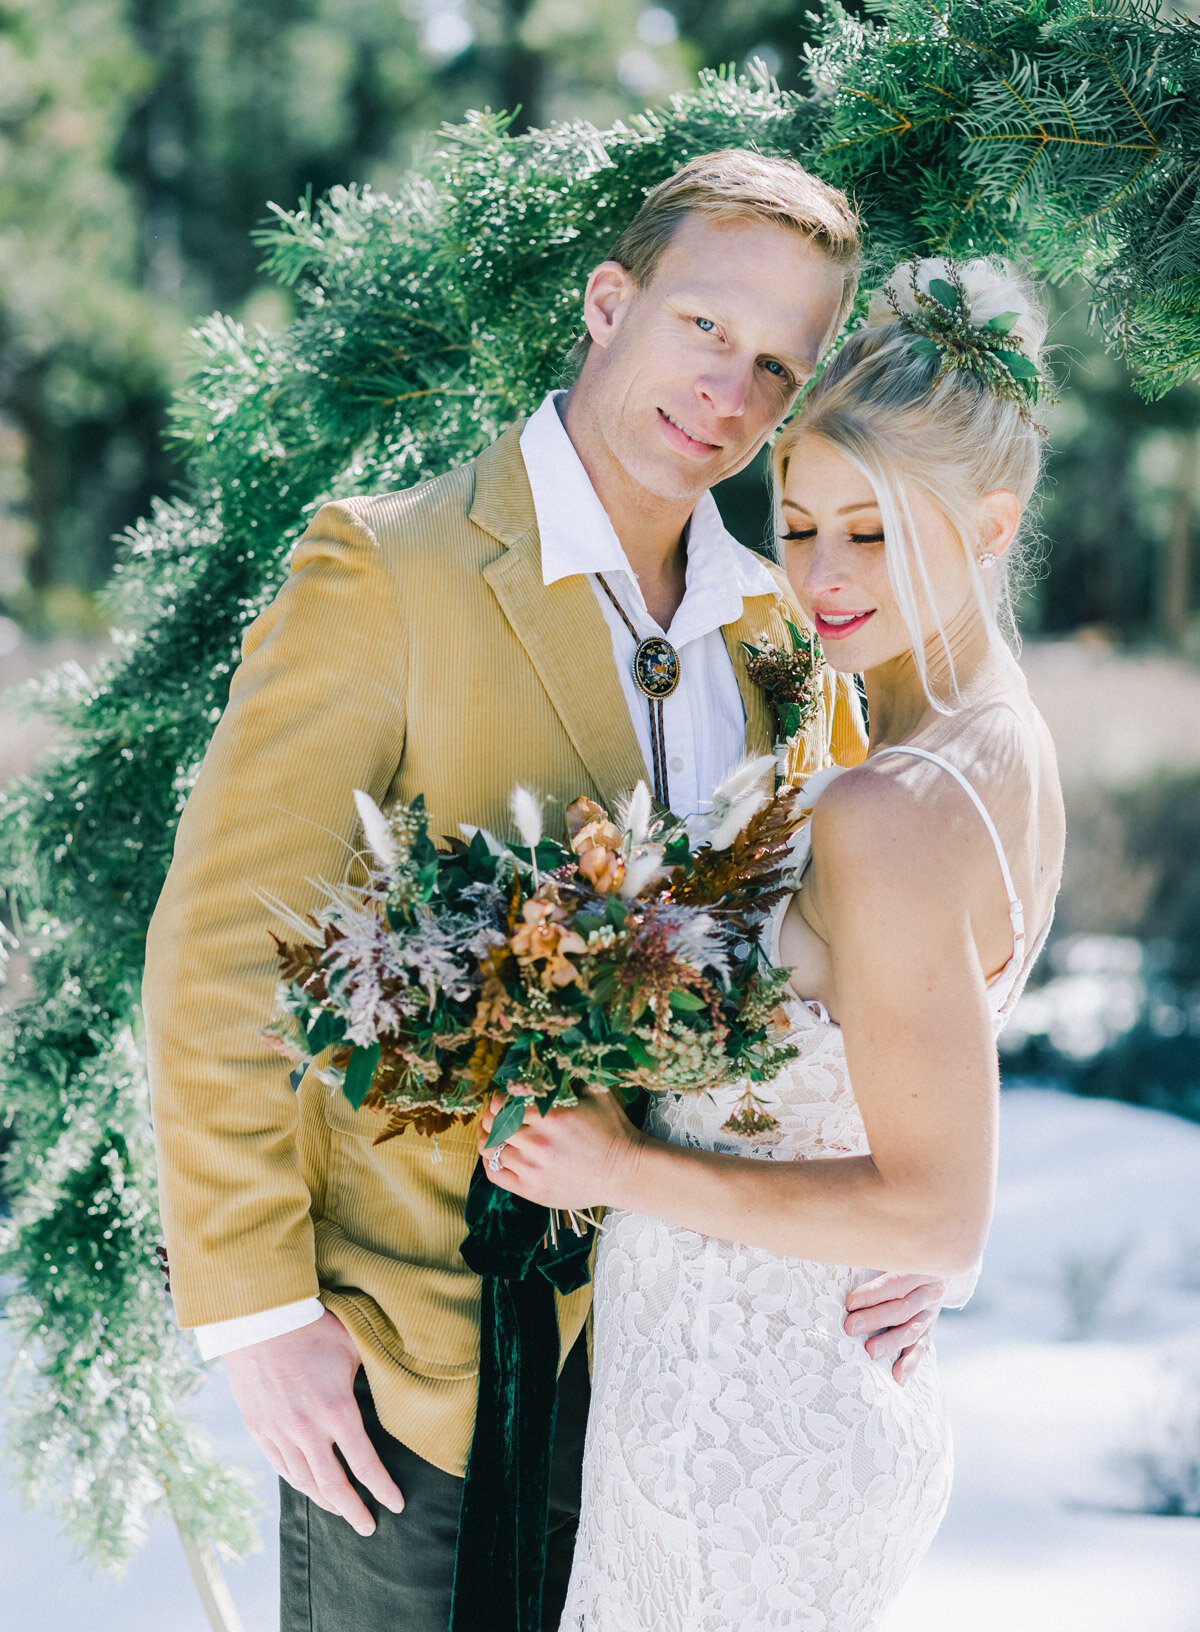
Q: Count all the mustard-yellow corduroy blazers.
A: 1